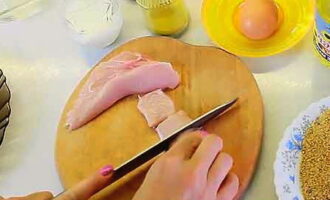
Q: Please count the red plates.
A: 0